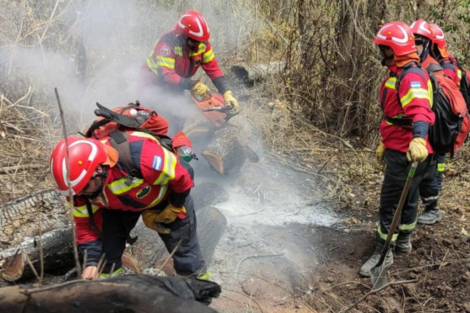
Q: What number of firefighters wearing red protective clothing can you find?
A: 5